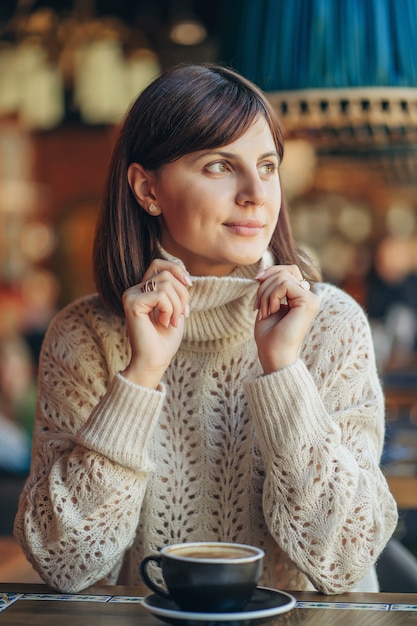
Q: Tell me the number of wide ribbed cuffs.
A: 2